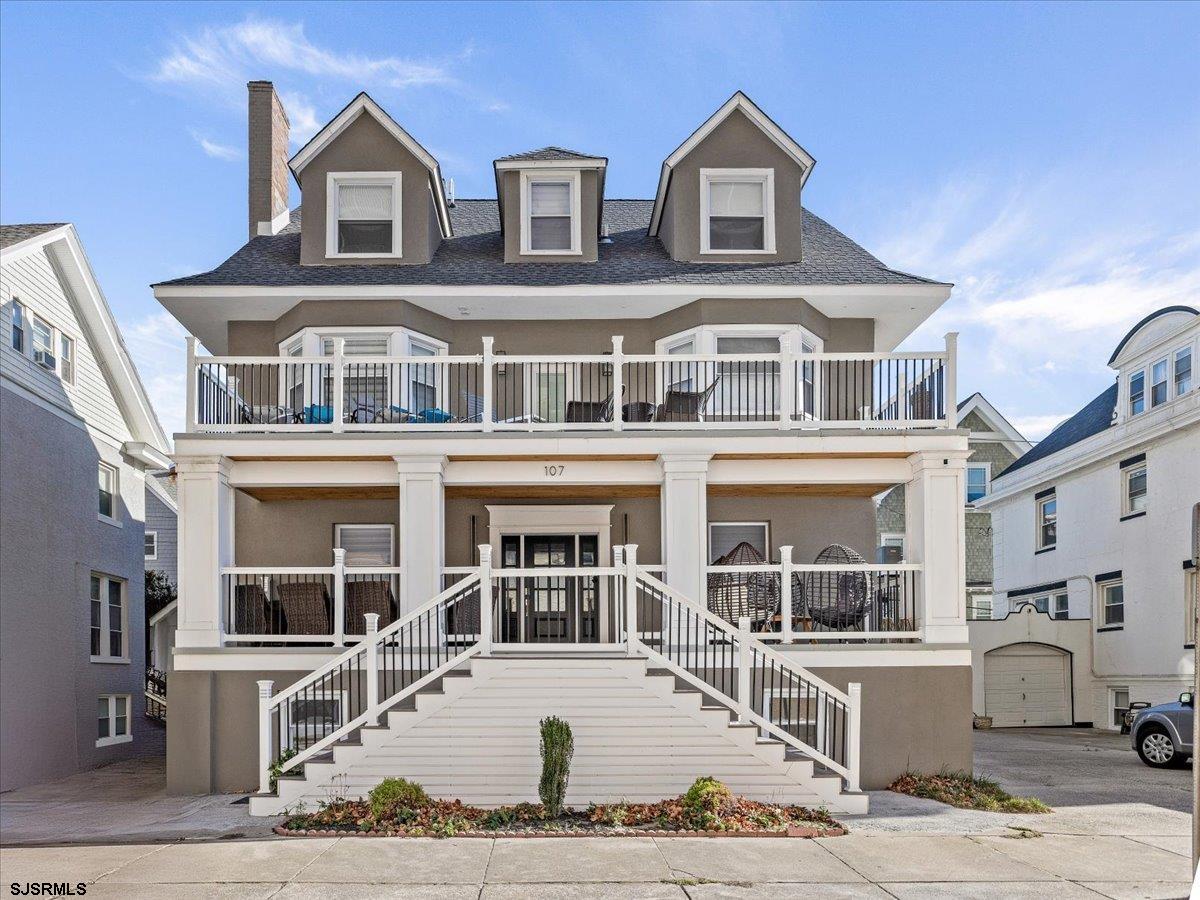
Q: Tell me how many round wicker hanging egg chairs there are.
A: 2